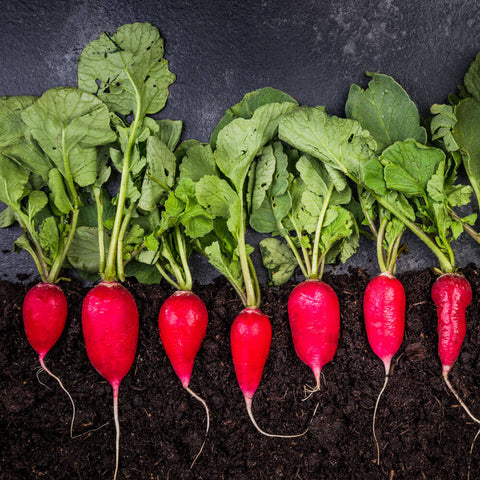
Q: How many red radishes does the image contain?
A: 7